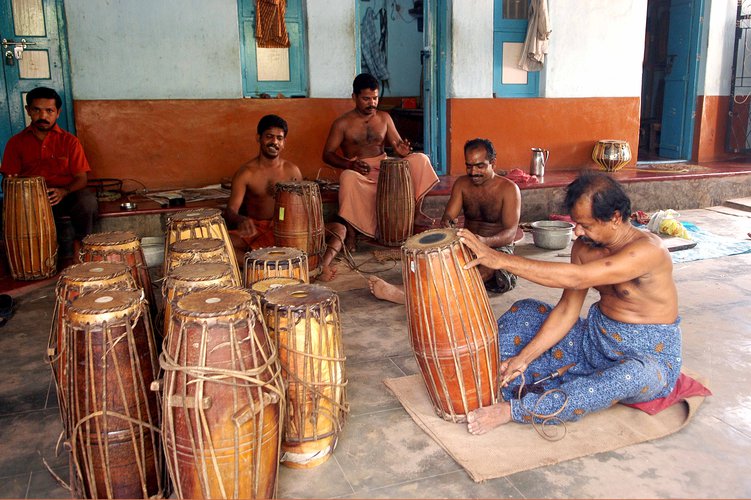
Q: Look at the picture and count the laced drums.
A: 15